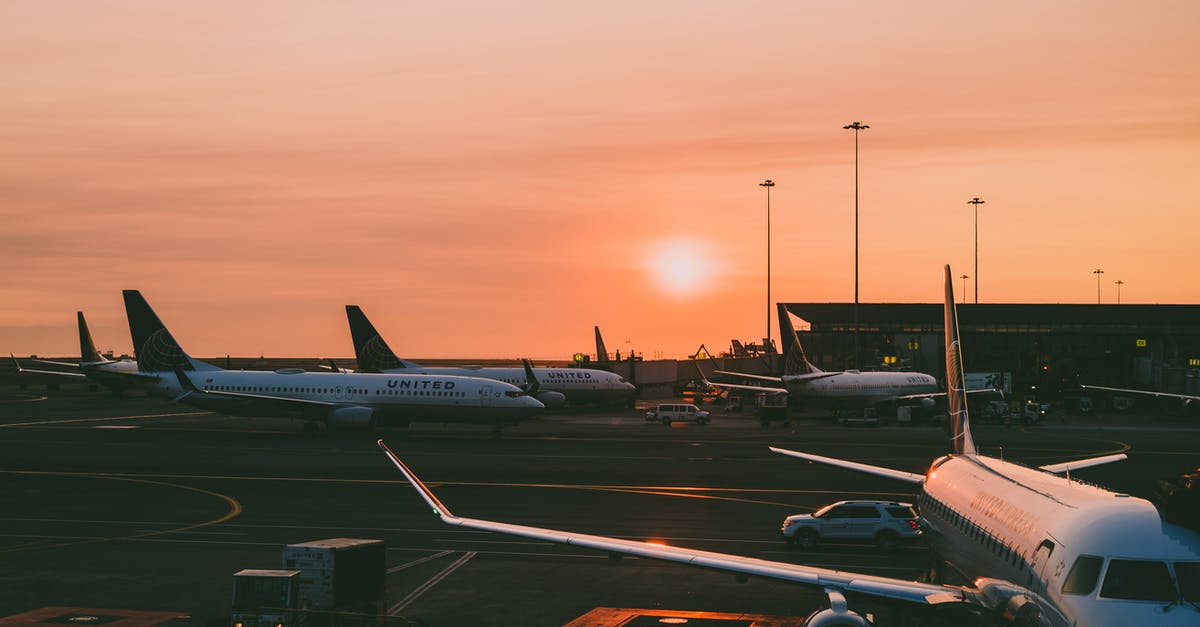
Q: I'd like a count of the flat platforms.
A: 2